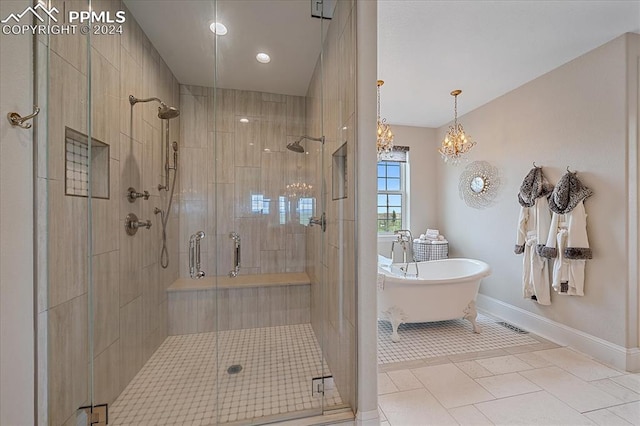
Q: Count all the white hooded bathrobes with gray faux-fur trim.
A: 2